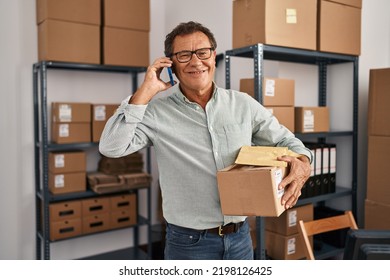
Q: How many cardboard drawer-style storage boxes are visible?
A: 6